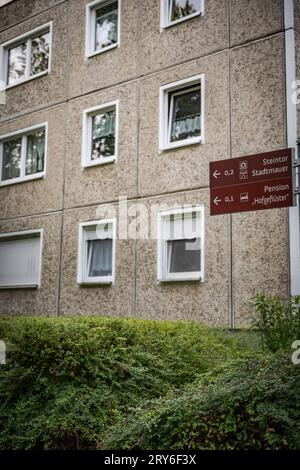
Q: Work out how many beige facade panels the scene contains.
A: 12